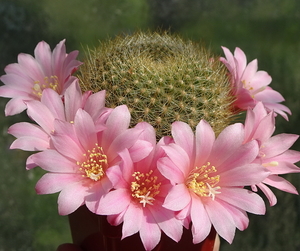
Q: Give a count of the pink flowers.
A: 7